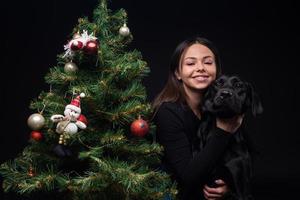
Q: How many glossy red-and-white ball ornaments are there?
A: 2